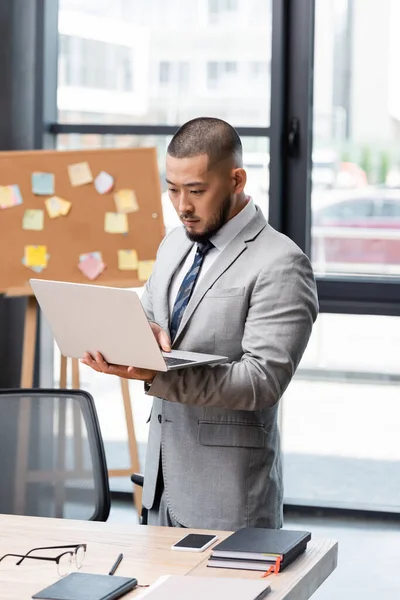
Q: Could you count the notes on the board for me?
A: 12